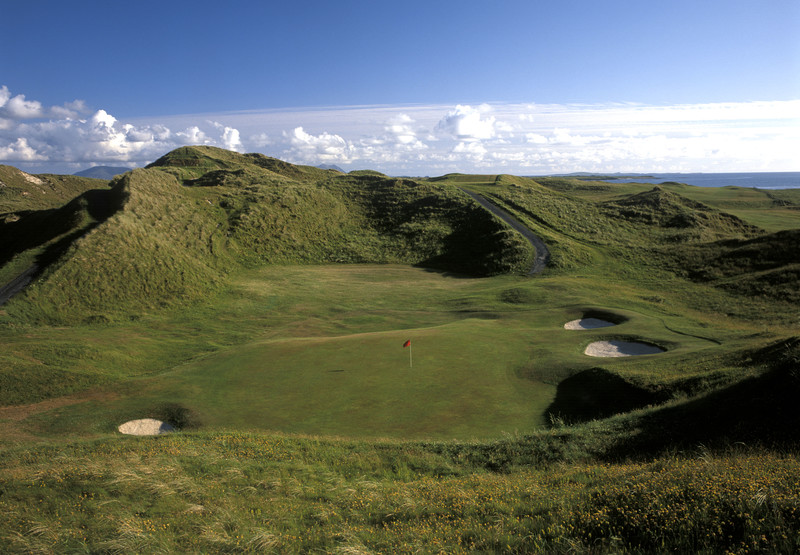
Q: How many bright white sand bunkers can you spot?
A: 3